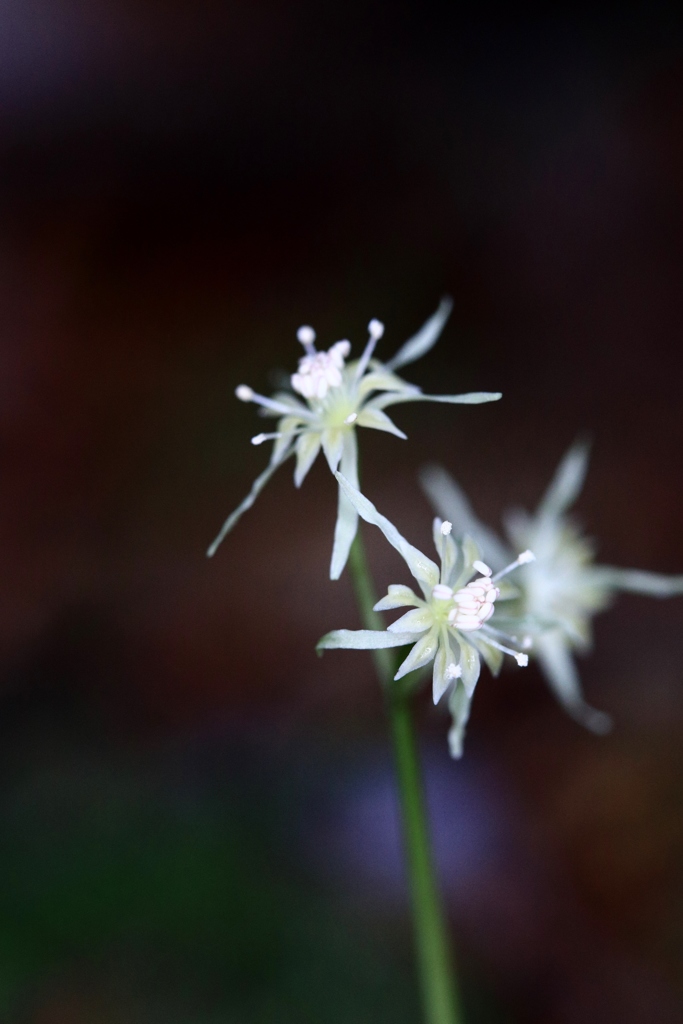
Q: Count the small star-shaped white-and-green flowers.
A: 3